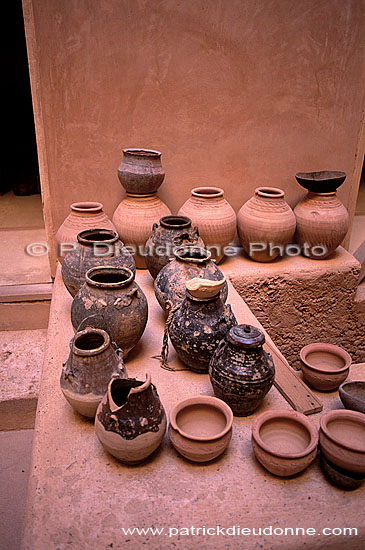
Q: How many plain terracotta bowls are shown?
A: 4